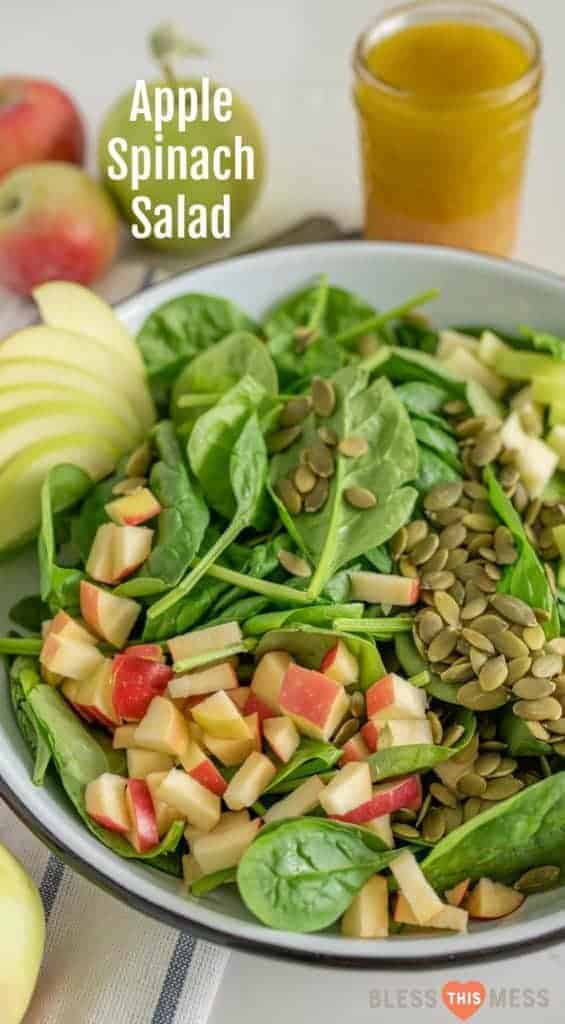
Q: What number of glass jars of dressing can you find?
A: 1